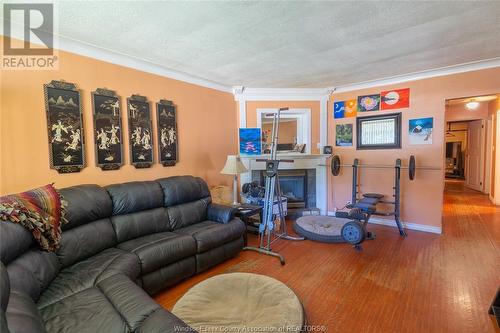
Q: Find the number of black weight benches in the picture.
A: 1